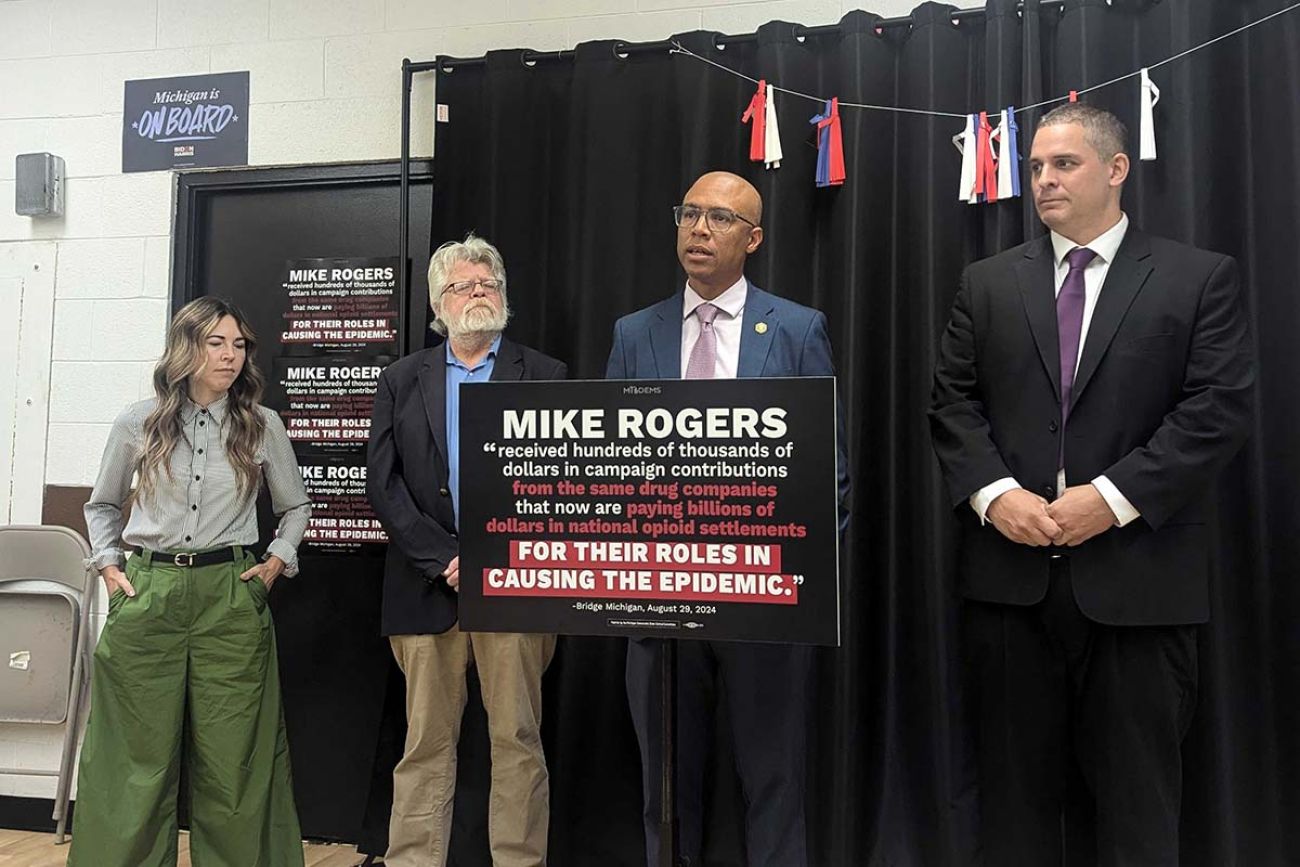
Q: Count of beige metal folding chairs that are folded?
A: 1